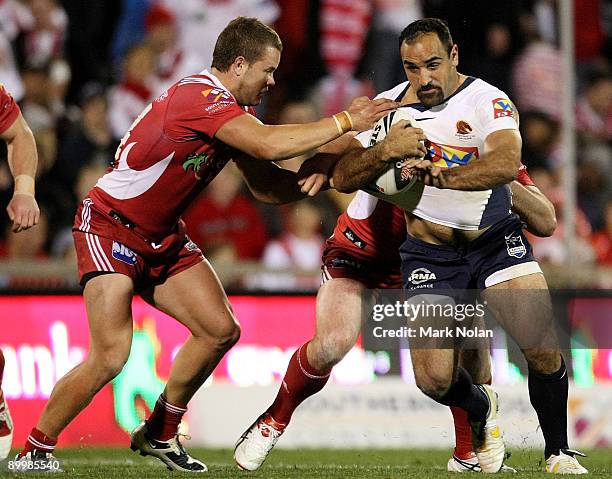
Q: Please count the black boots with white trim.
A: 2